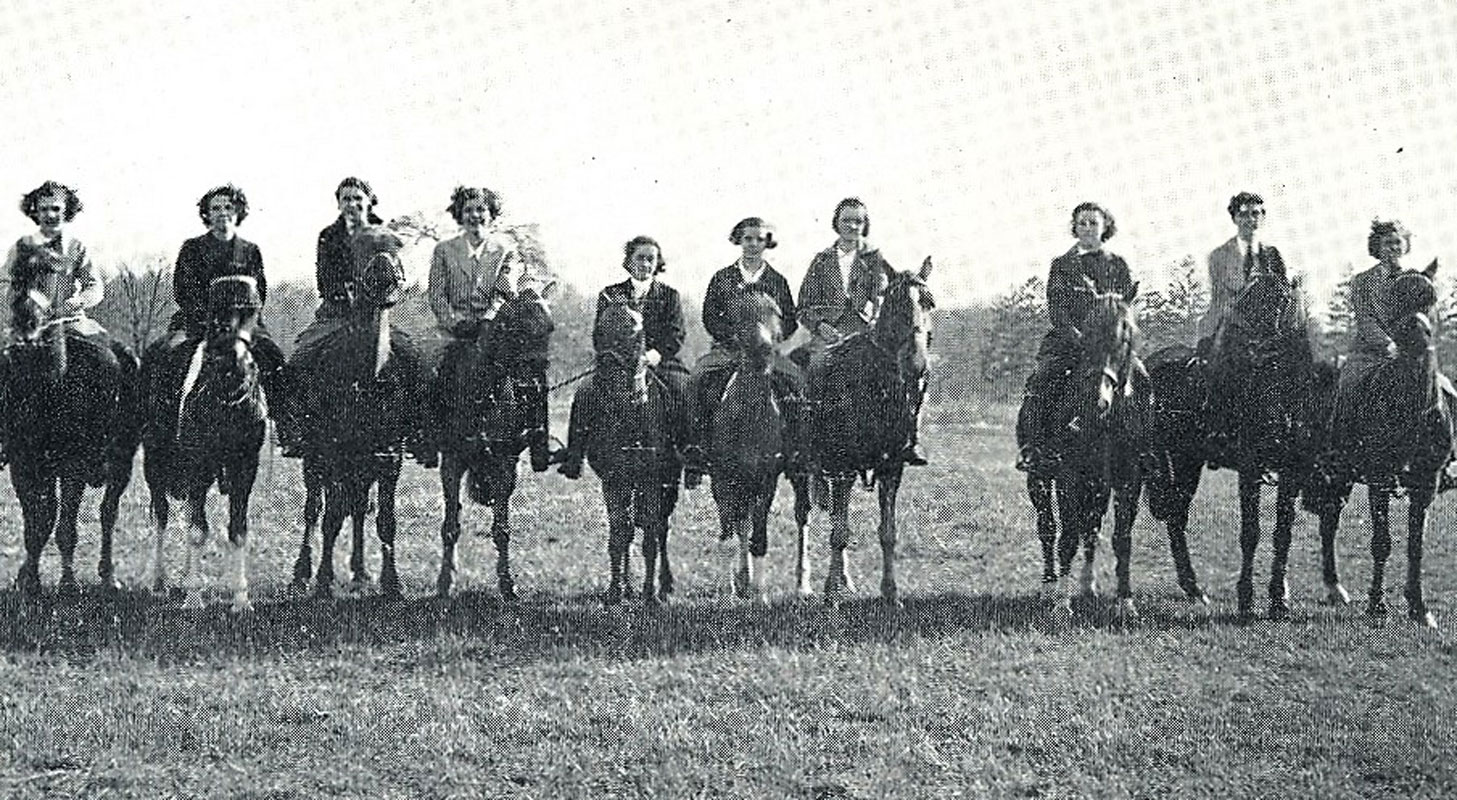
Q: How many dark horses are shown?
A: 10